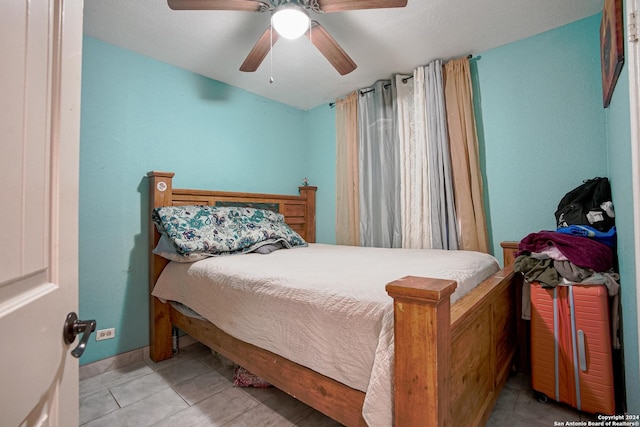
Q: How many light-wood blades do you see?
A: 4